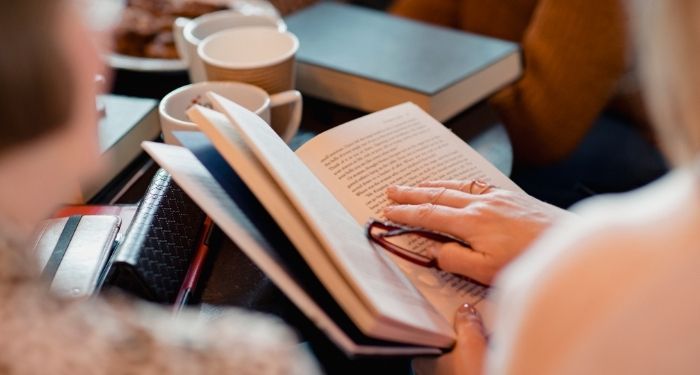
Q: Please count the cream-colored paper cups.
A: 1